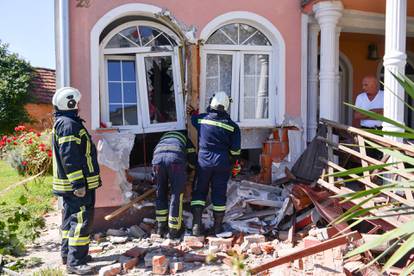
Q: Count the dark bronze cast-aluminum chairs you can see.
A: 0